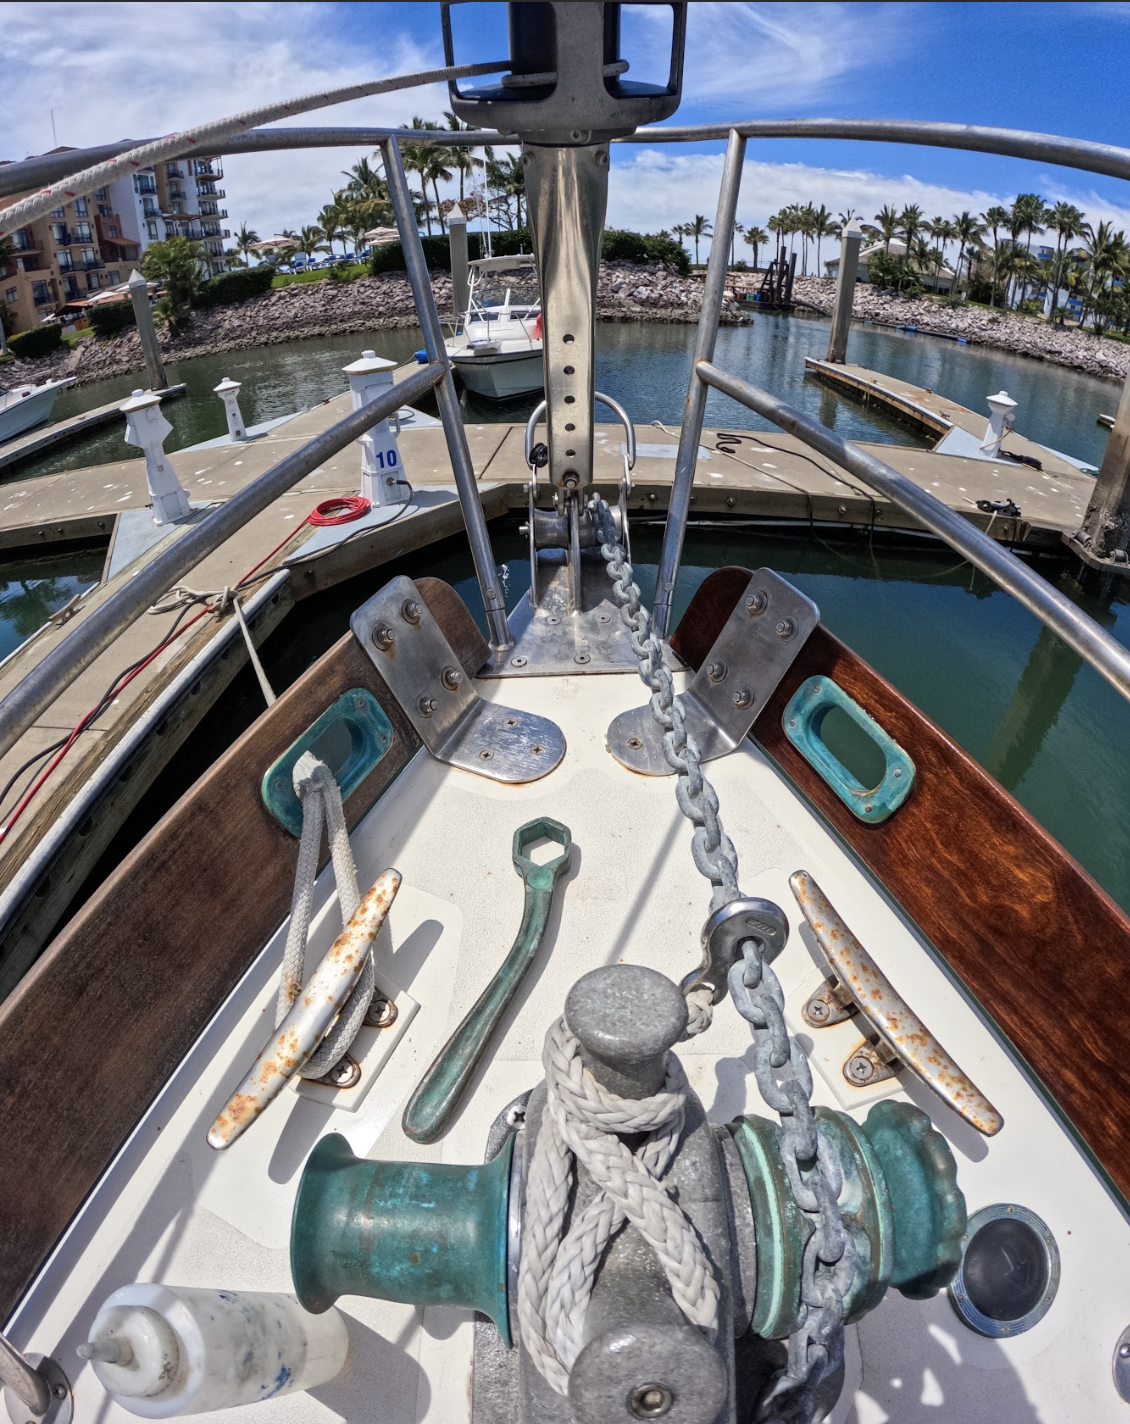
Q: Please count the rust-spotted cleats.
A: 2